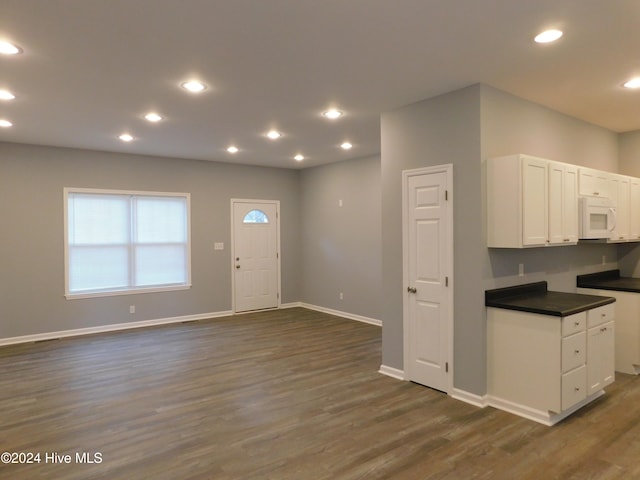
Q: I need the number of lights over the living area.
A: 11